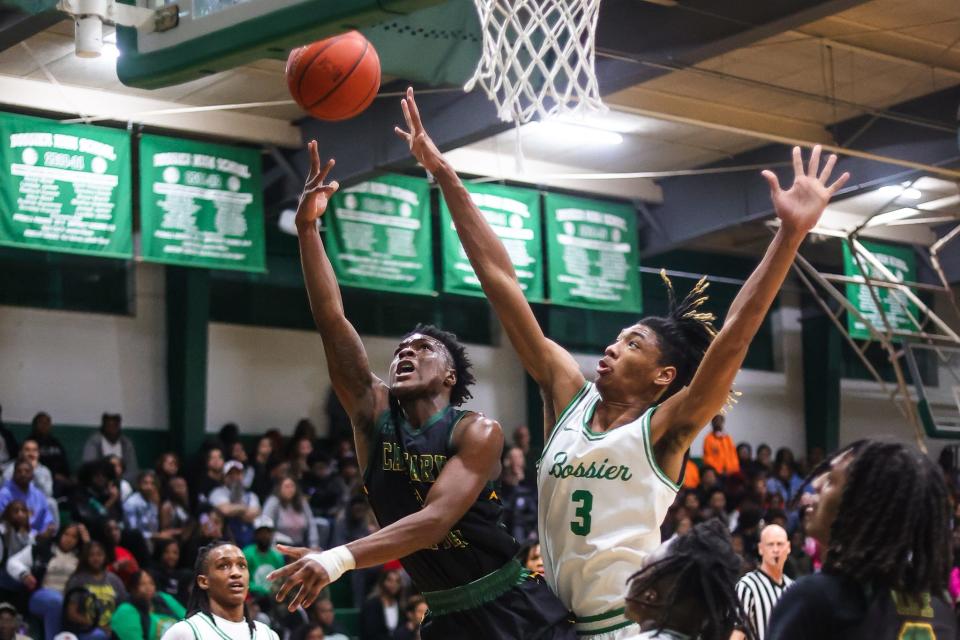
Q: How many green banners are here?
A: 6